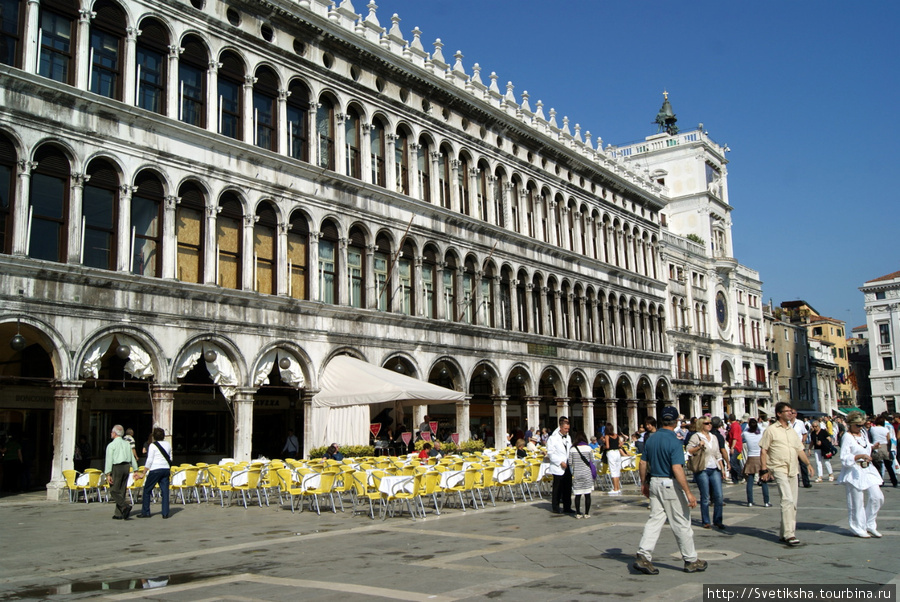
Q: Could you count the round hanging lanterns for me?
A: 14